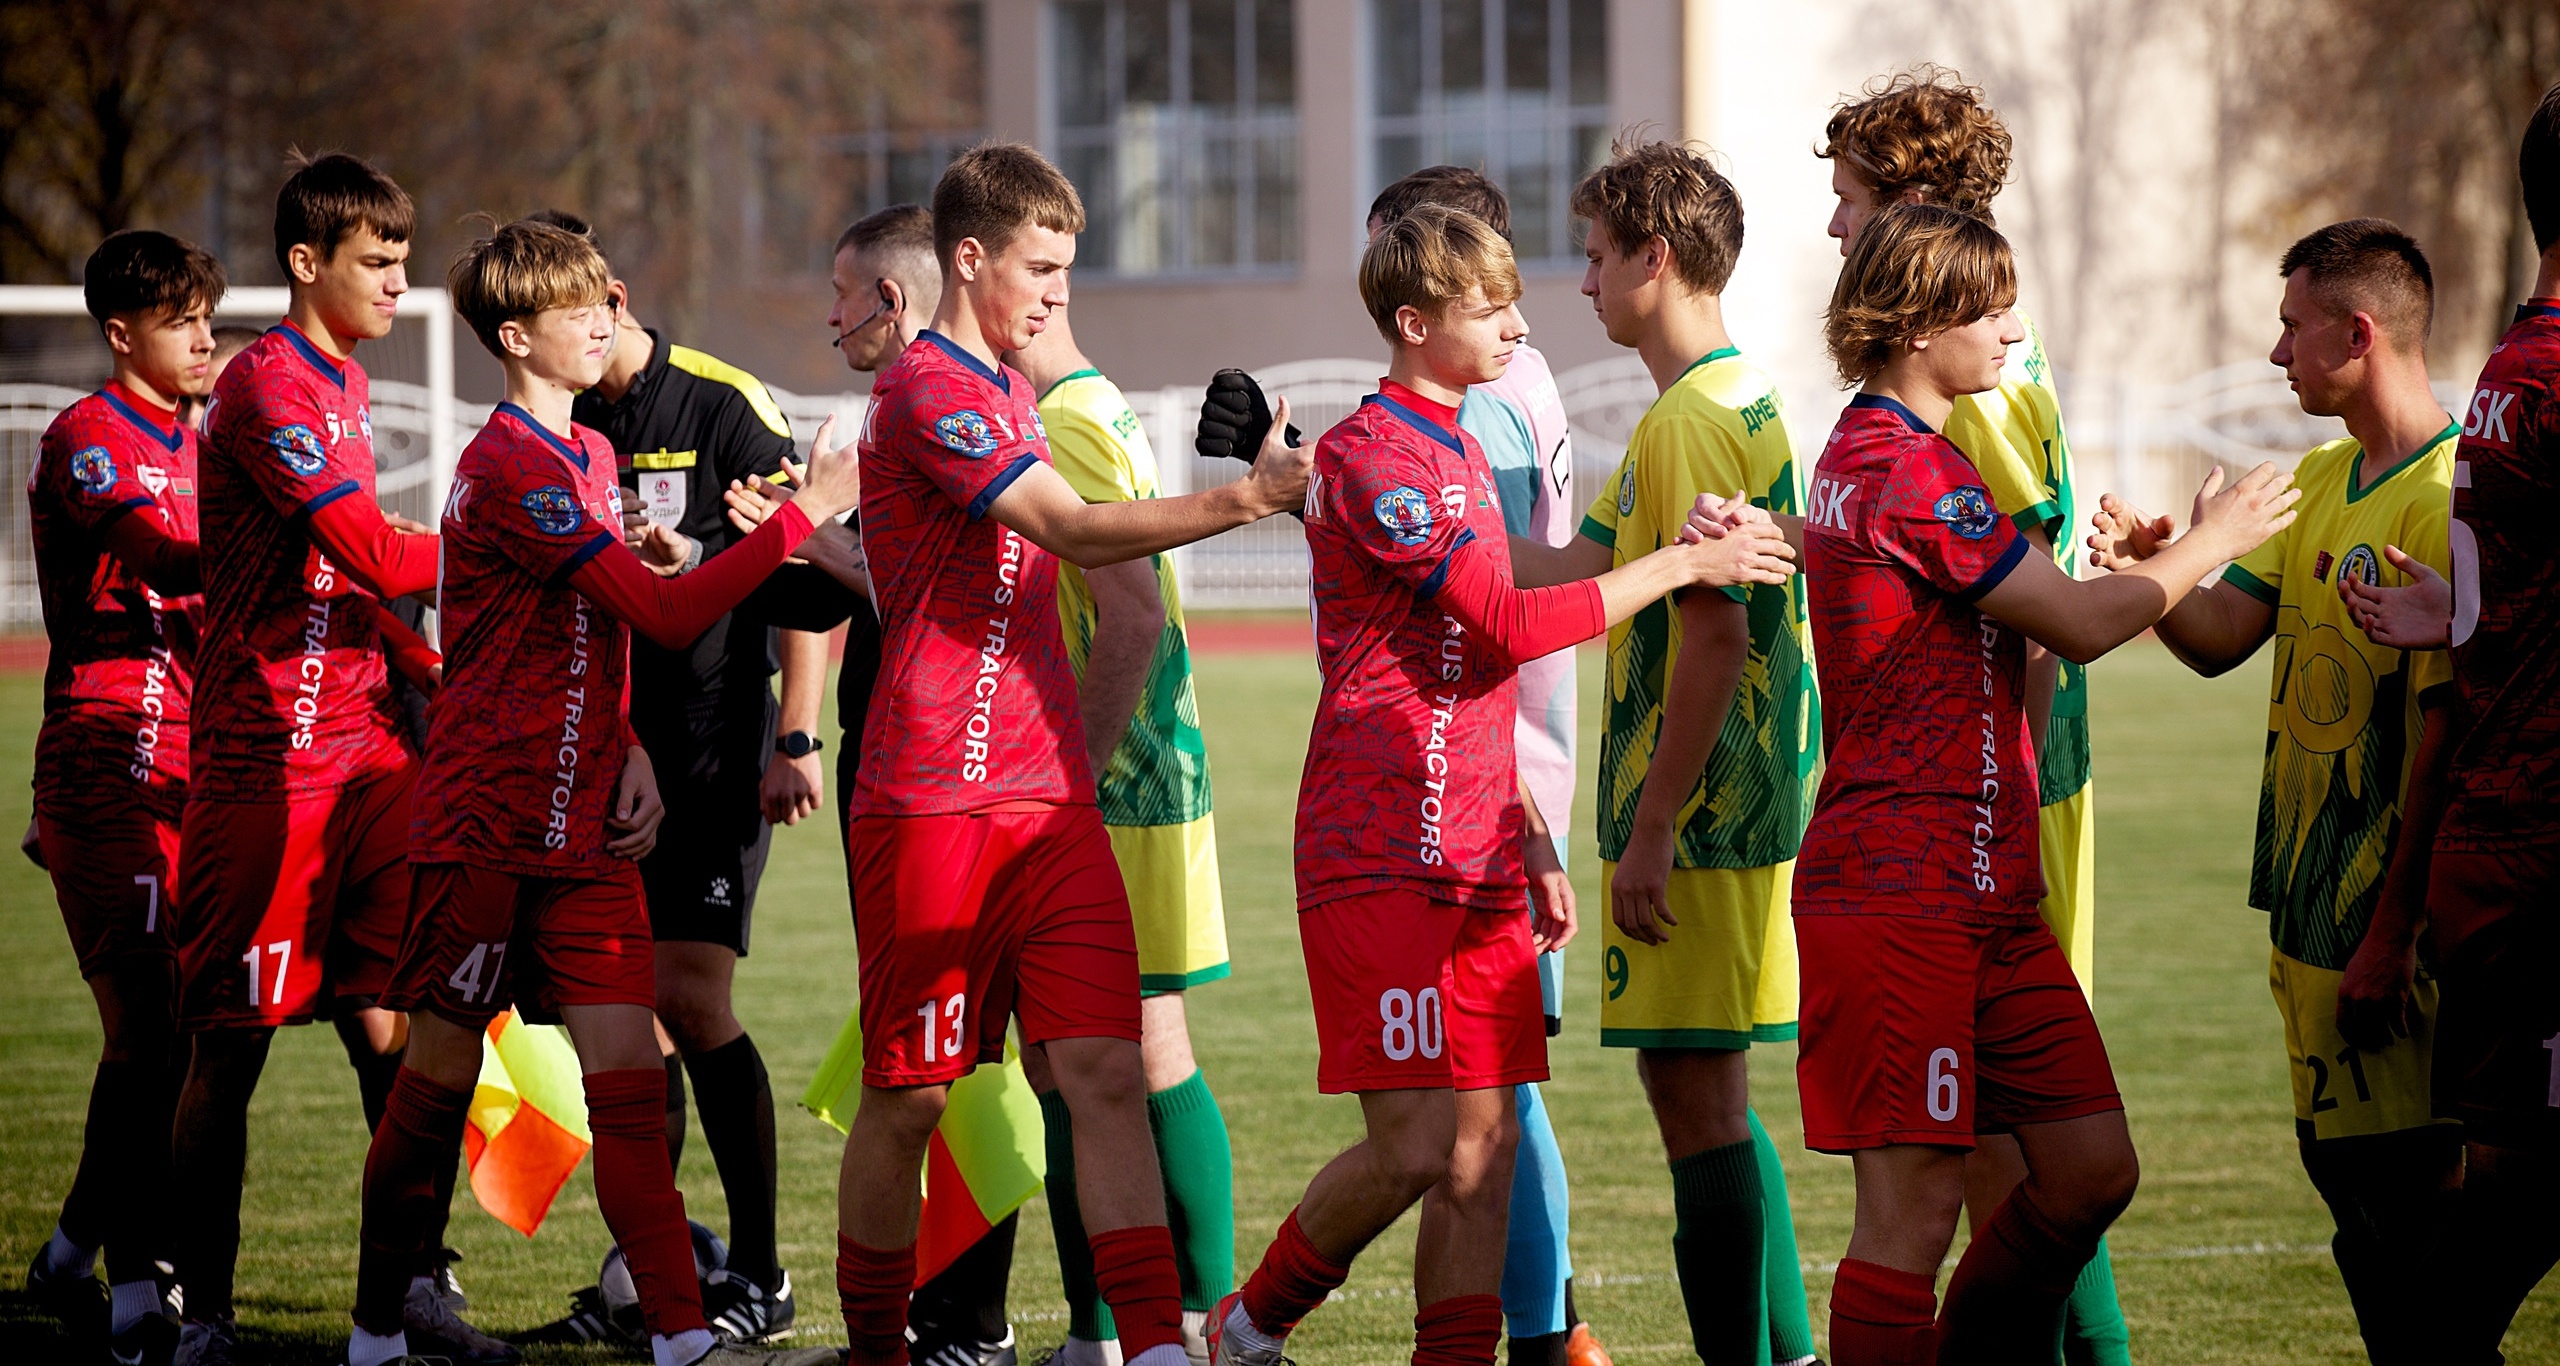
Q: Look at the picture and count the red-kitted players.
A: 7